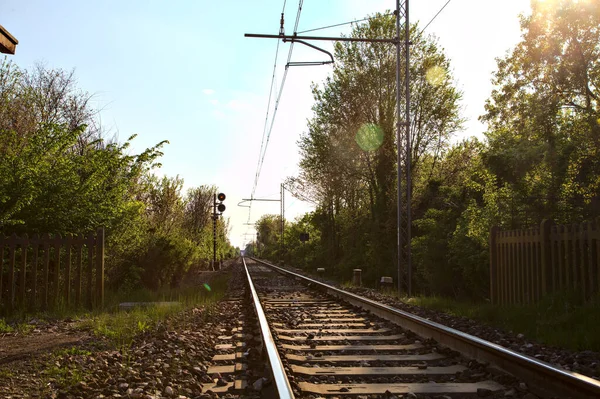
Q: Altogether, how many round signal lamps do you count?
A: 2